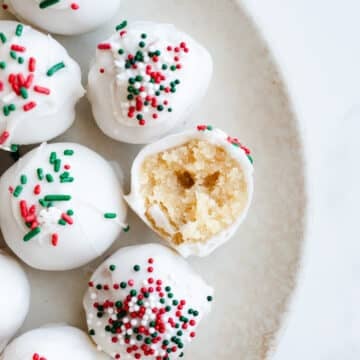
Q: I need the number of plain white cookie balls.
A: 1